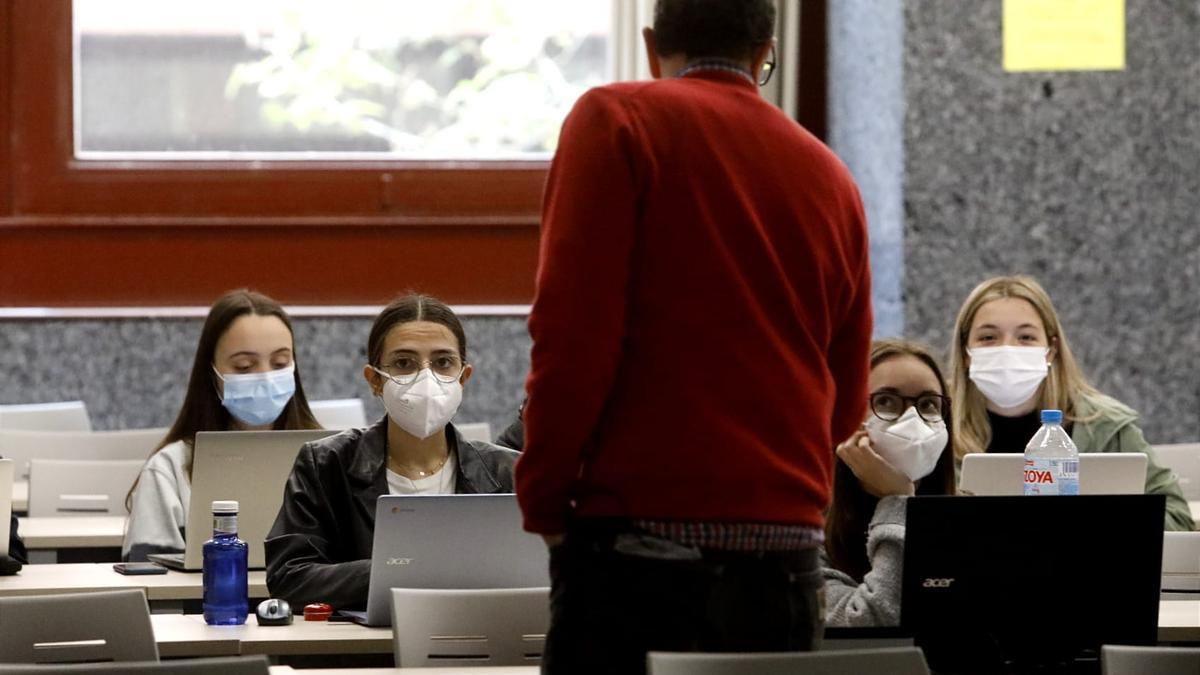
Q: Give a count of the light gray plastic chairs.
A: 12